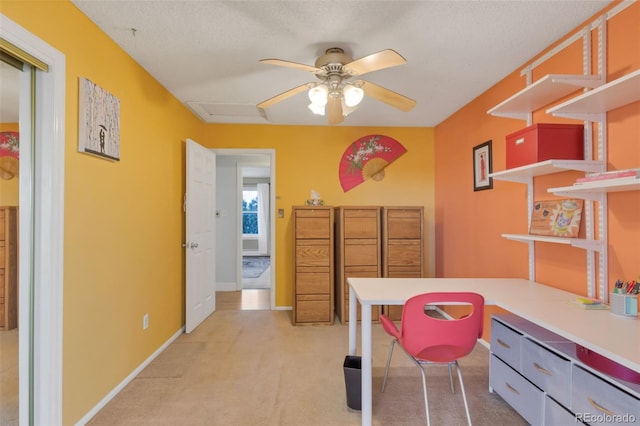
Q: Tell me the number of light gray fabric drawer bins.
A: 5